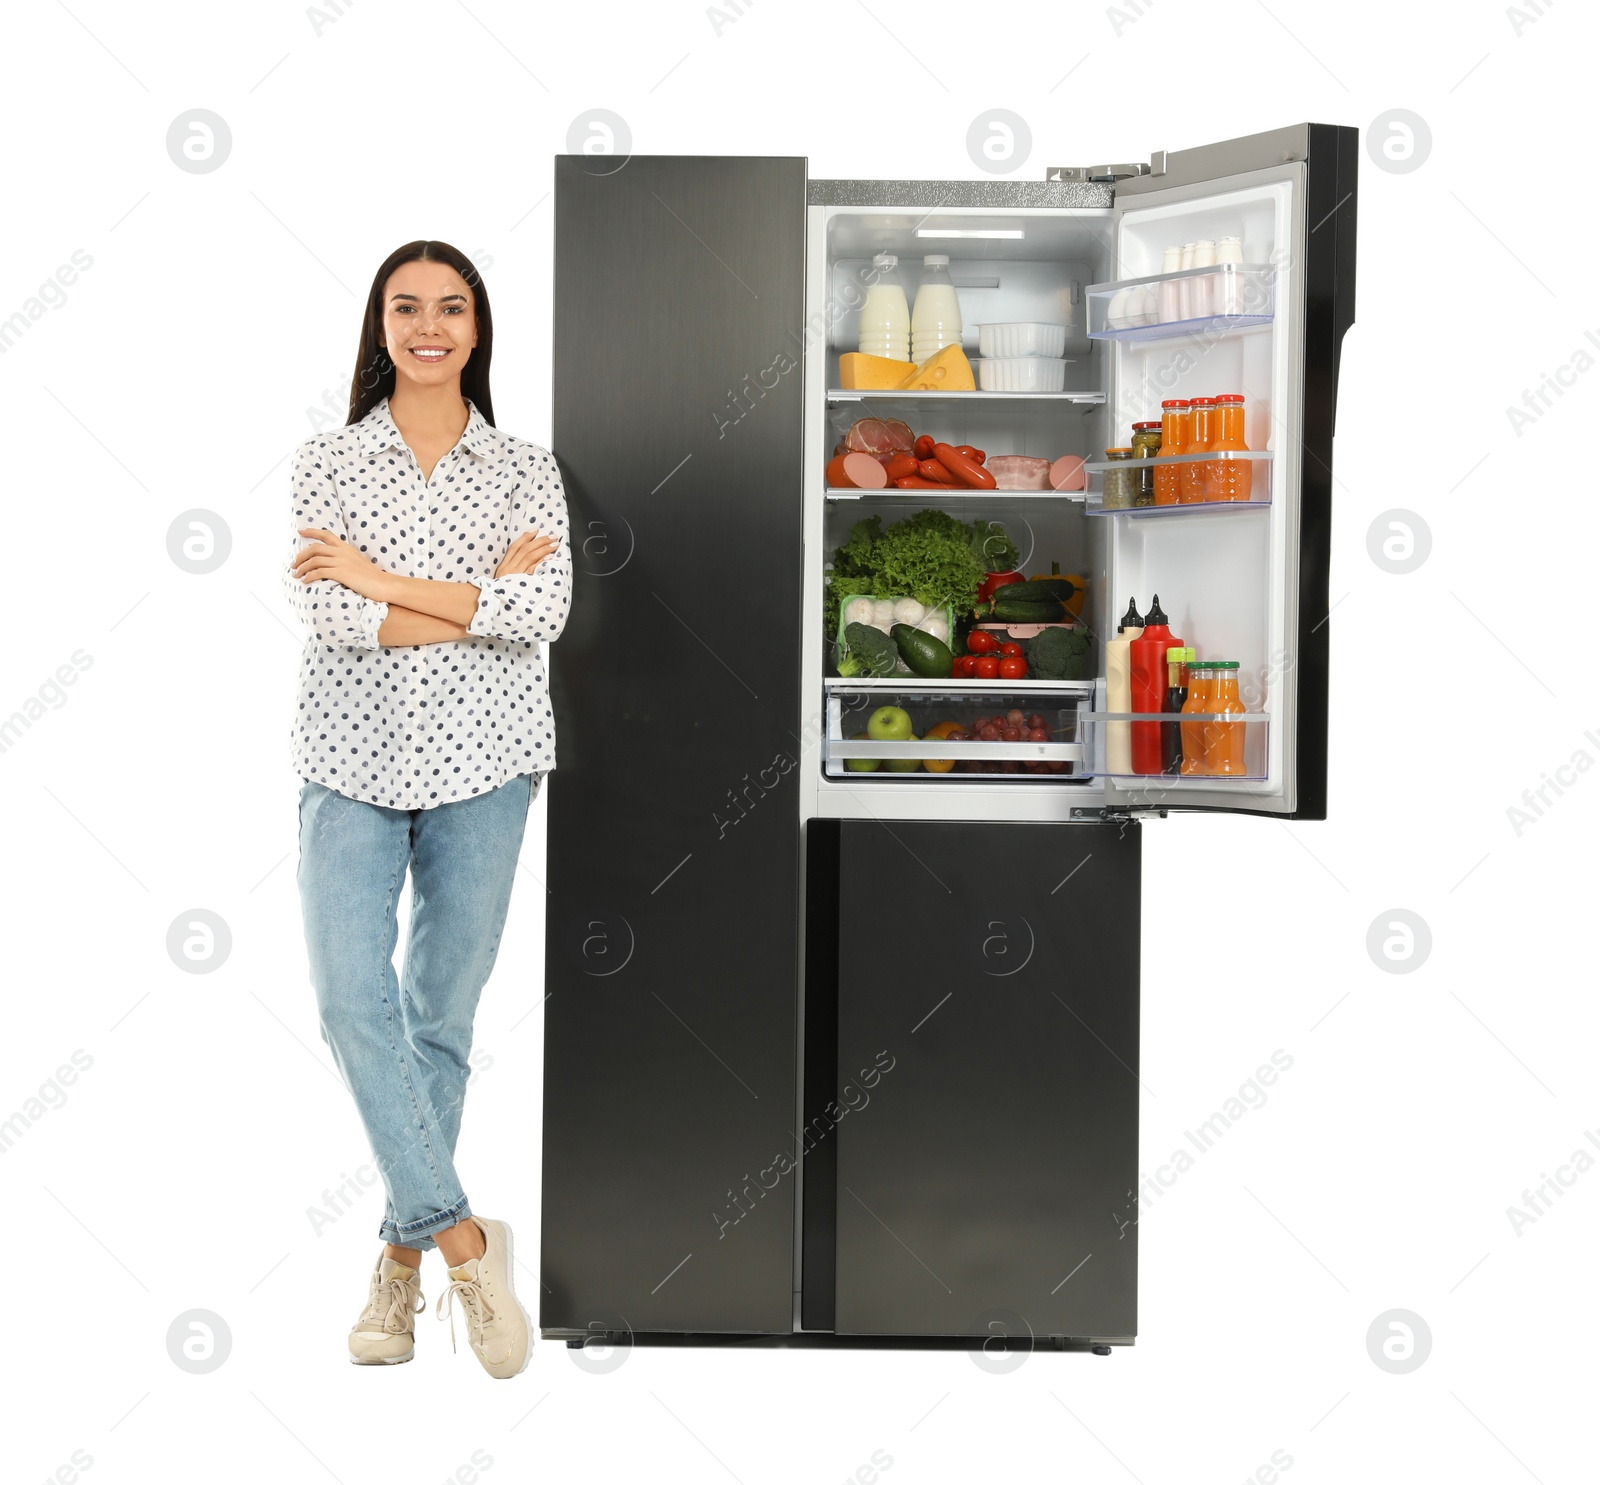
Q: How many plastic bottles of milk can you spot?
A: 2